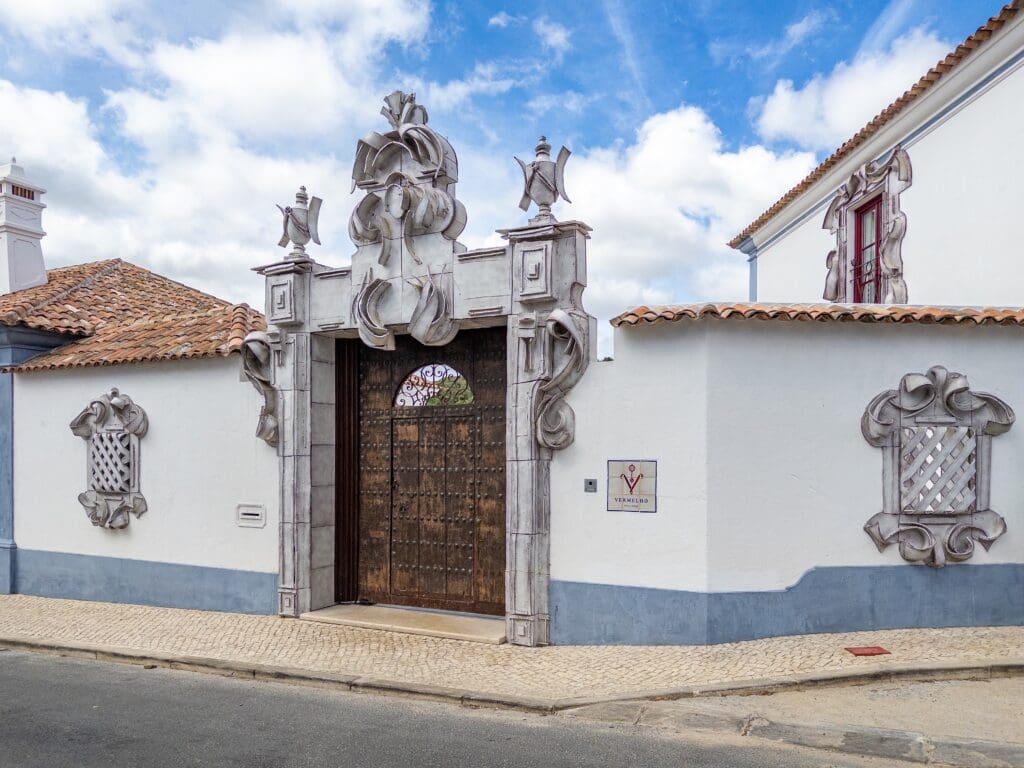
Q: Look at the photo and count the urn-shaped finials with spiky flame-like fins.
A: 2